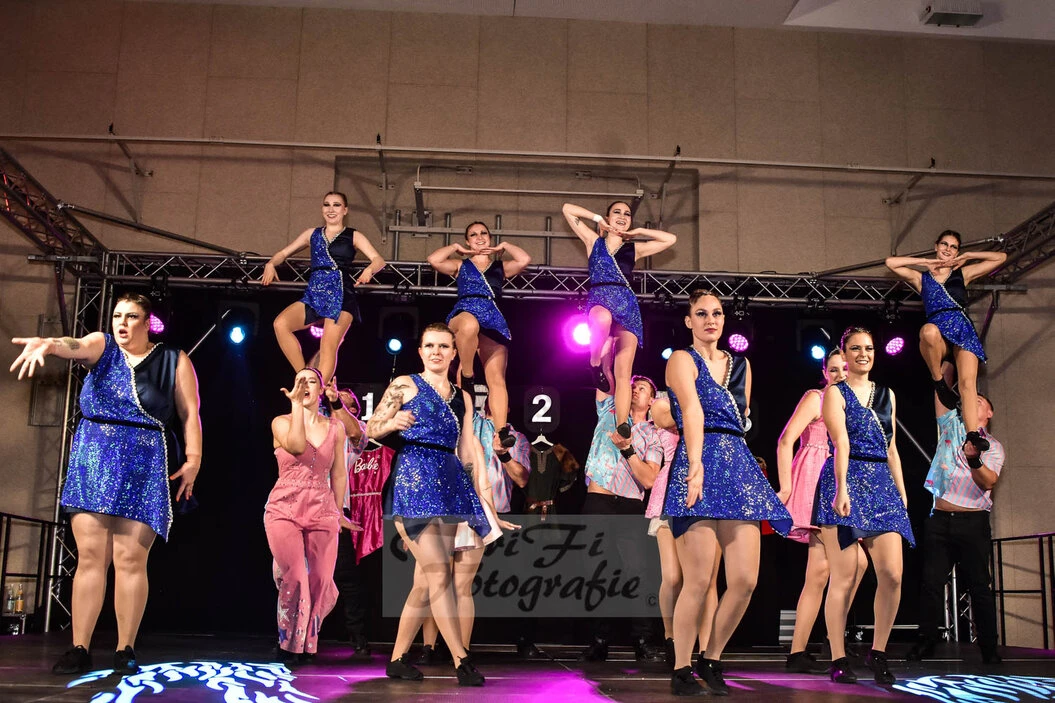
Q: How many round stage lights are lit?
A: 9